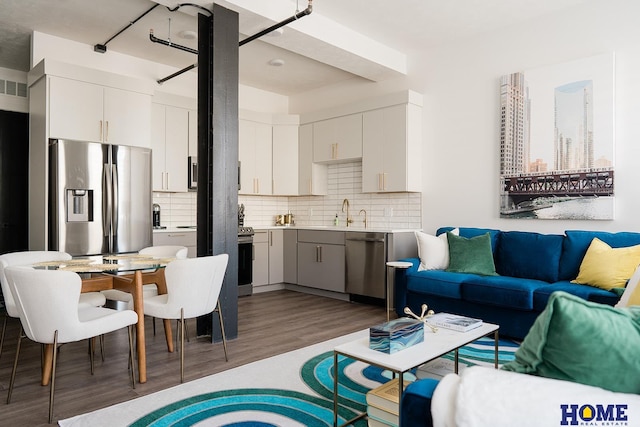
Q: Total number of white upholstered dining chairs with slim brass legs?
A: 4